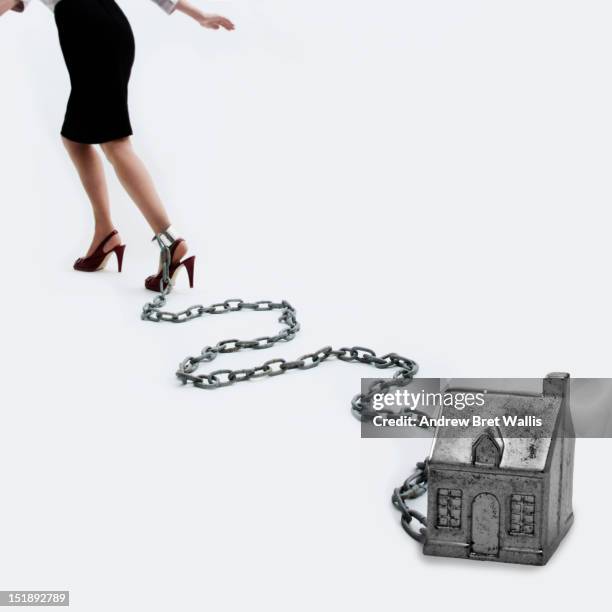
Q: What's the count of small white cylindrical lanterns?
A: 0